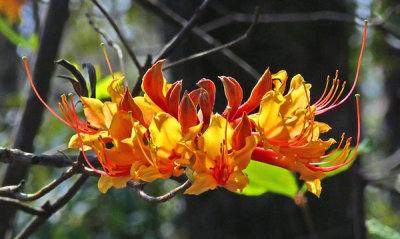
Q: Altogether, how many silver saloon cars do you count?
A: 0